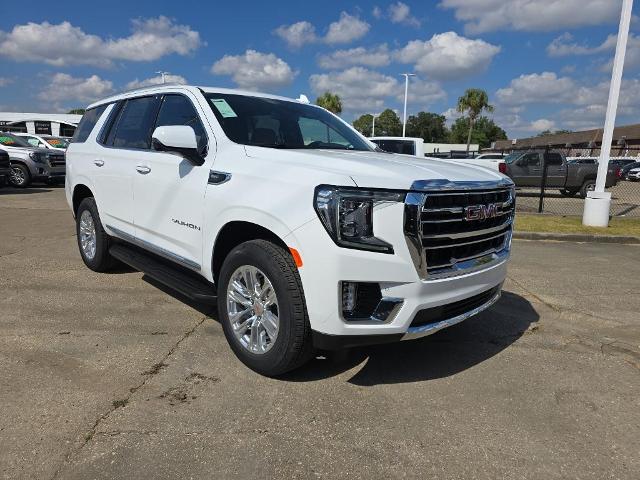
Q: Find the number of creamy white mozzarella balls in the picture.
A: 0